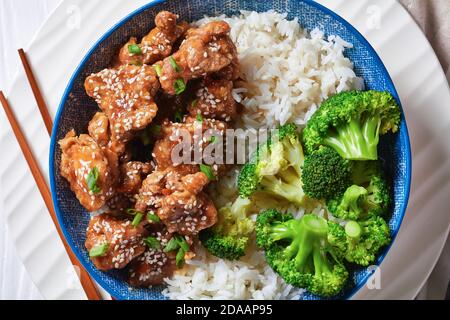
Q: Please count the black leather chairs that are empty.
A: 0